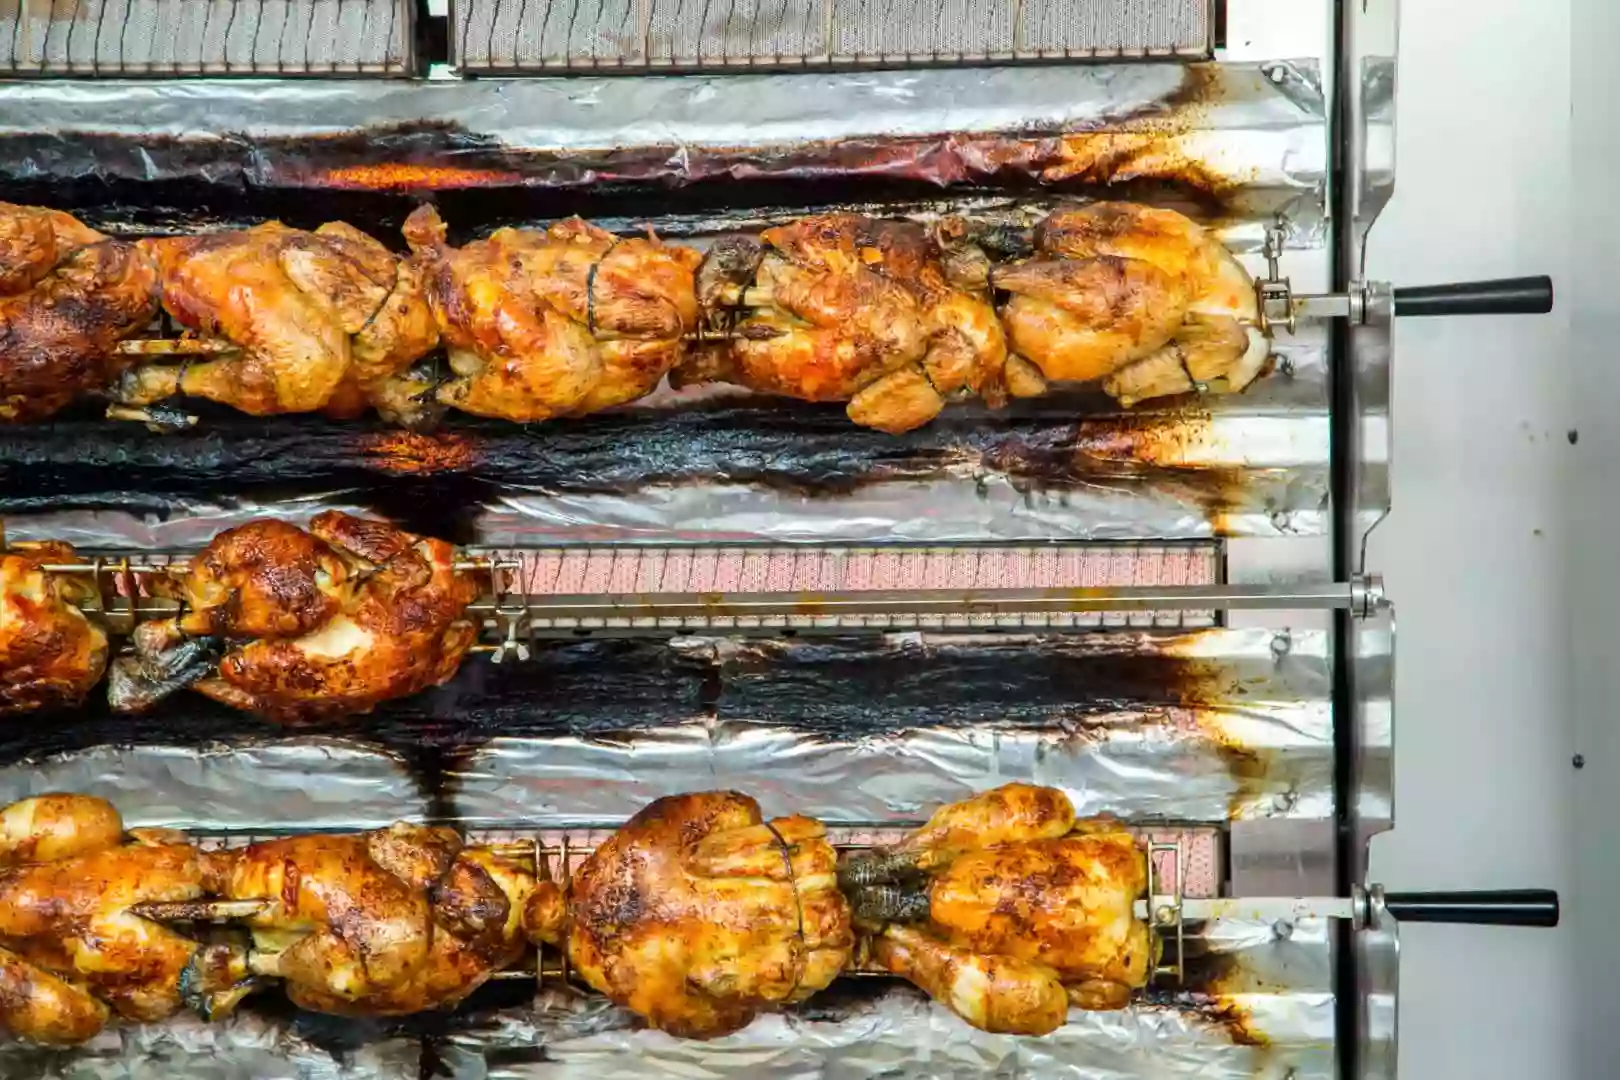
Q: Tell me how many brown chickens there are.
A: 11